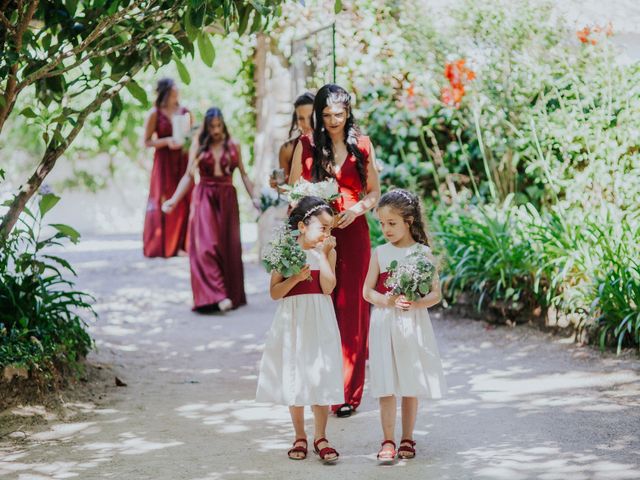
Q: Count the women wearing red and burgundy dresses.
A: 4